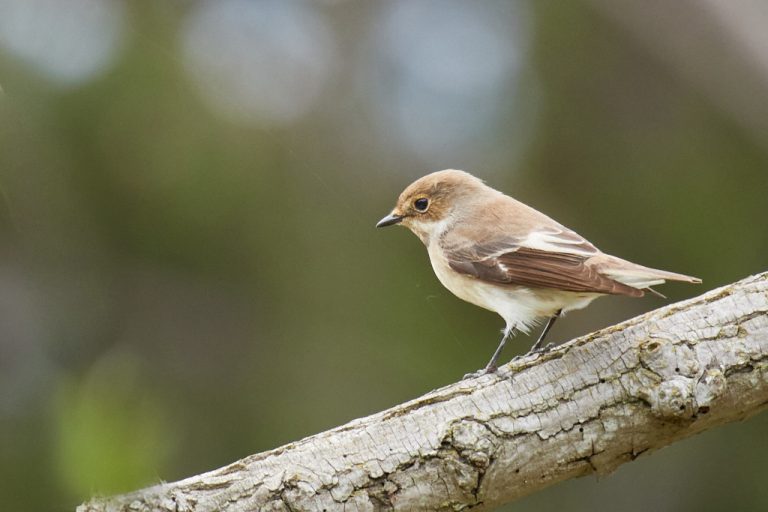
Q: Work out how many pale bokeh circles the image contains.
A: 3